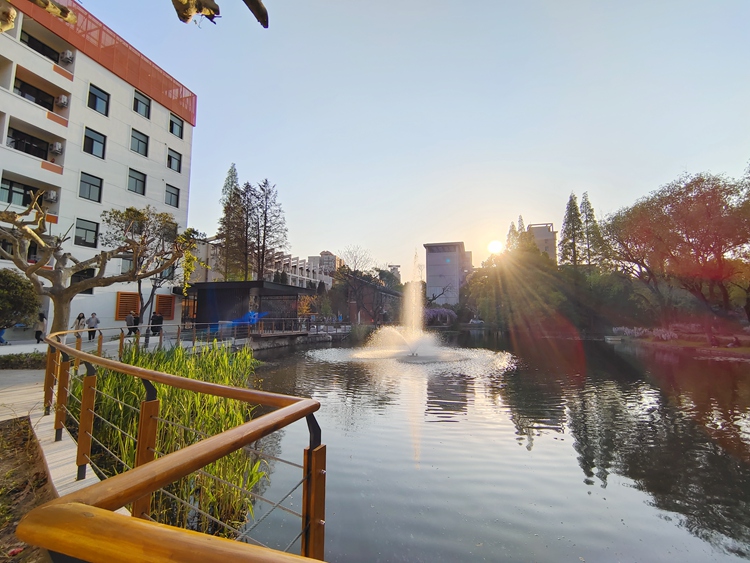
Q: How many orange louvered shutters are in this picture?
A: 2